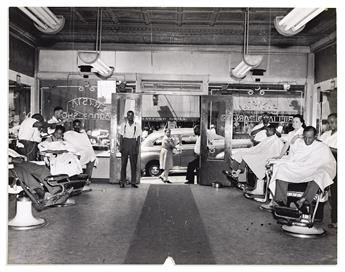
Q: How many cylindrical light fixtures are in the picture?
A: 4